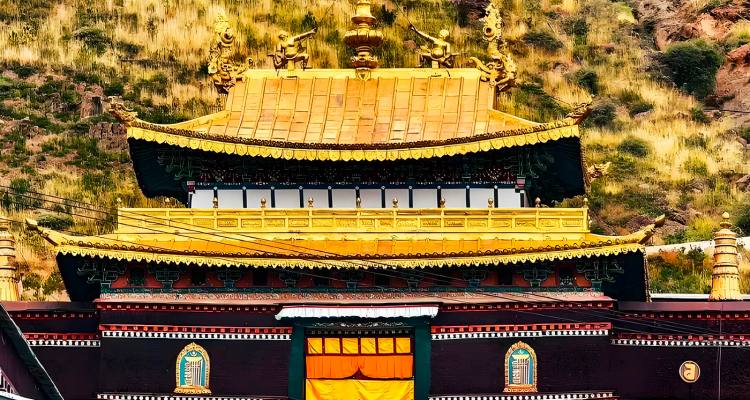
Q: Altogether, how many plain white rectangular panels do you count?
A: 12